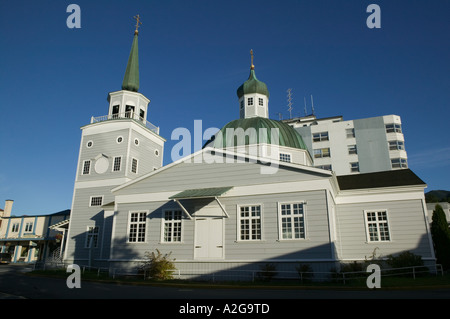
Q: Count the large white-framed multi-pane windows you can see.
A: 5